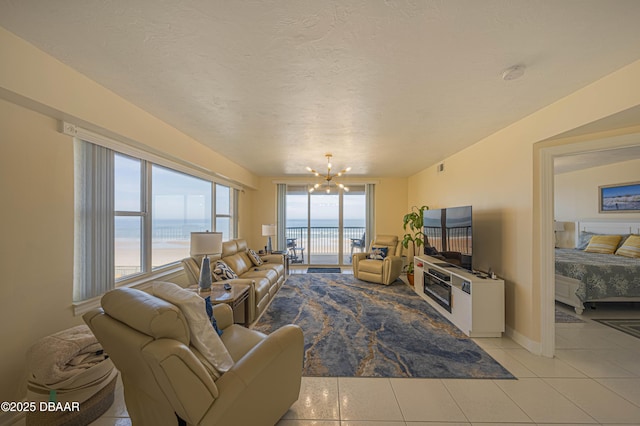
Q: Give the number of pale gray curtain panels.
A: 4